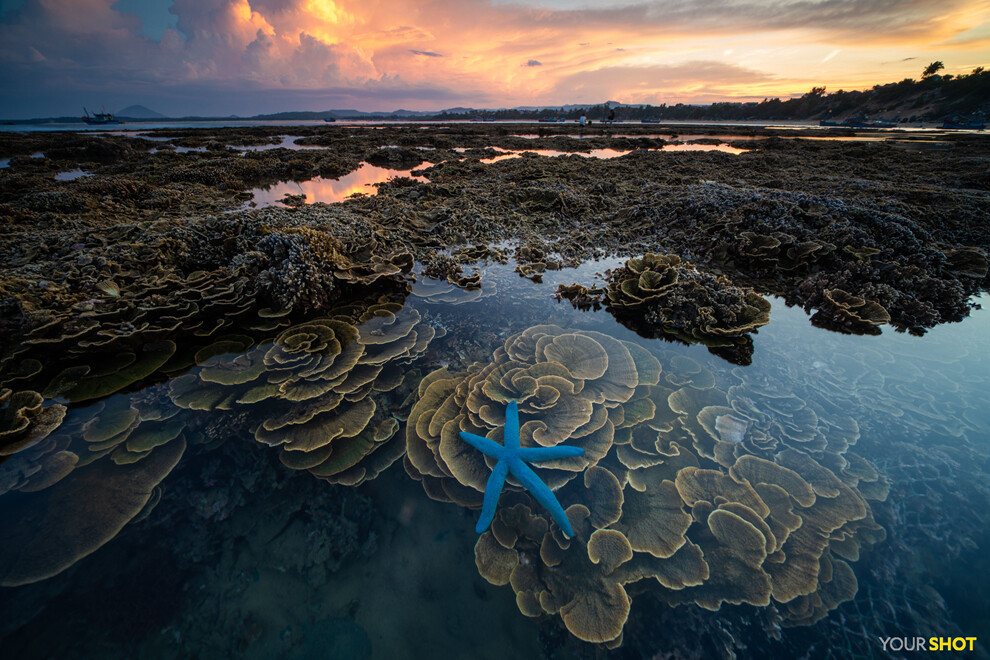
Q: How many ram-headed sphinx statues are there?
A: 0